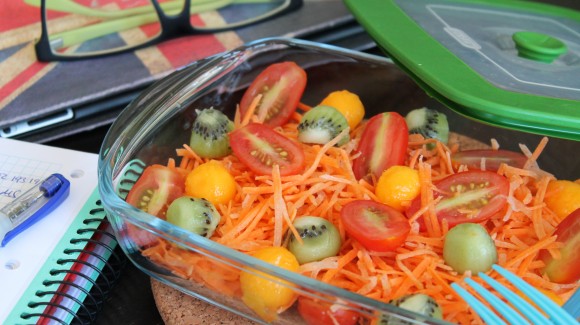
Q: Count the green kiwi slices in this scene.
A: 7